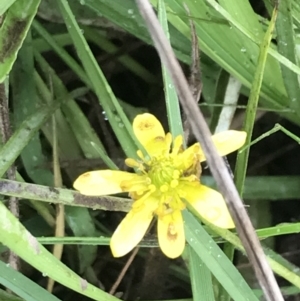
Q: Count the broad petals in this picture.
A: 6